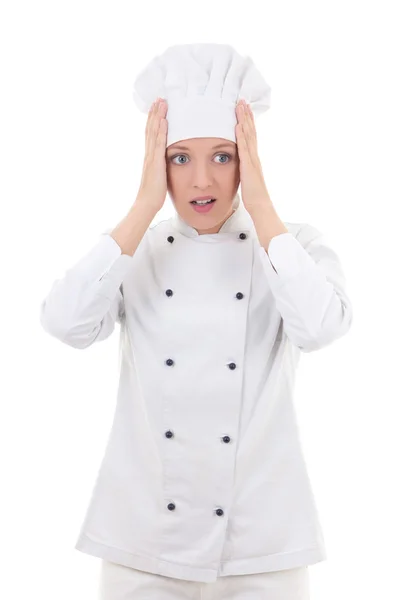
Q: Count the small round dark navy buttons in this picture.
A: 10